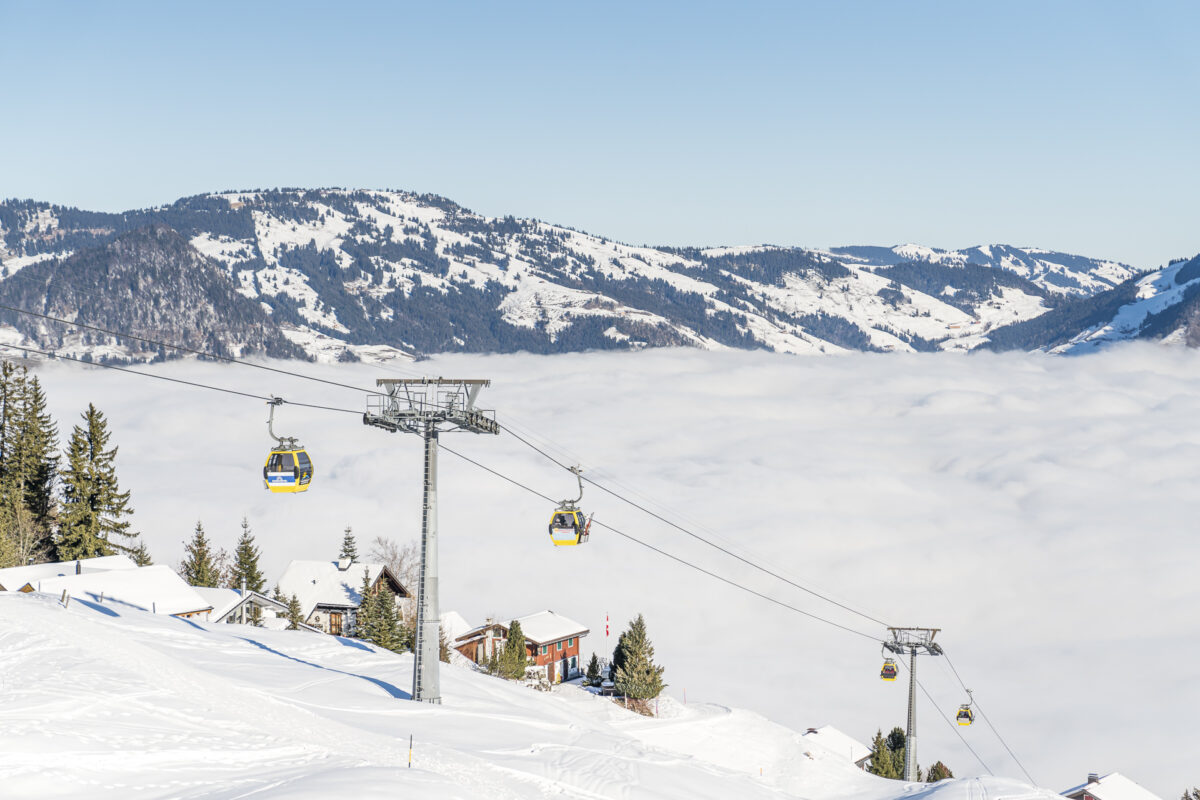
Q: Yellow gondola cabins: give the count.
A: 4